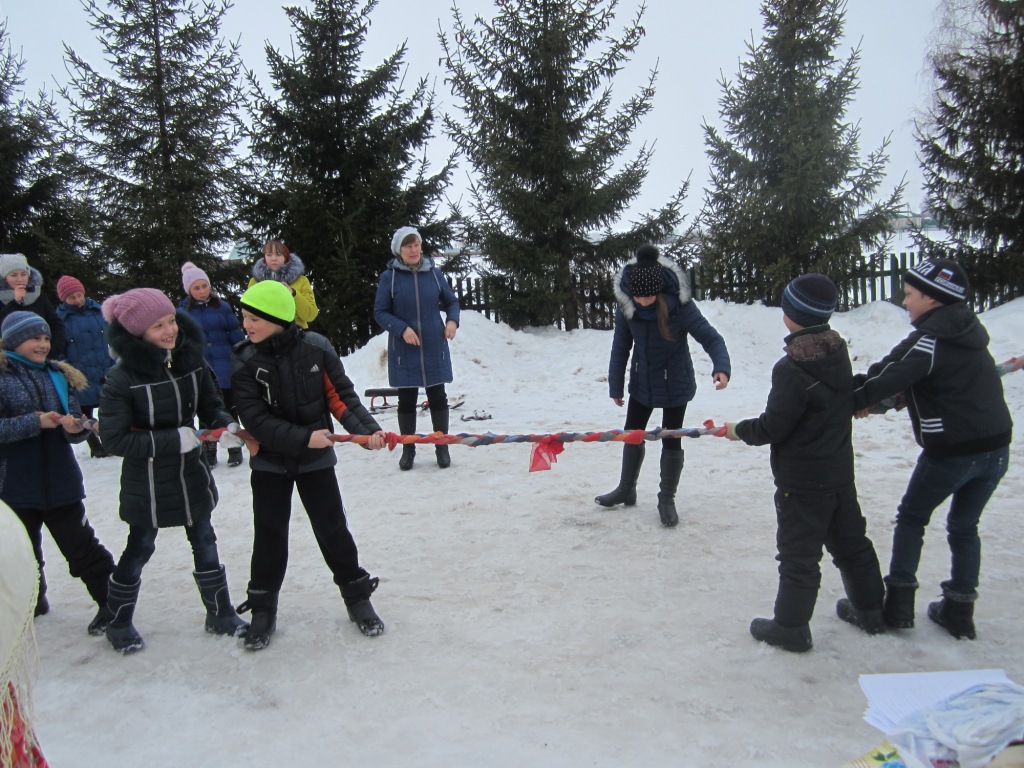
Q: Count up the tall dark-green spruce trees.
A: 6